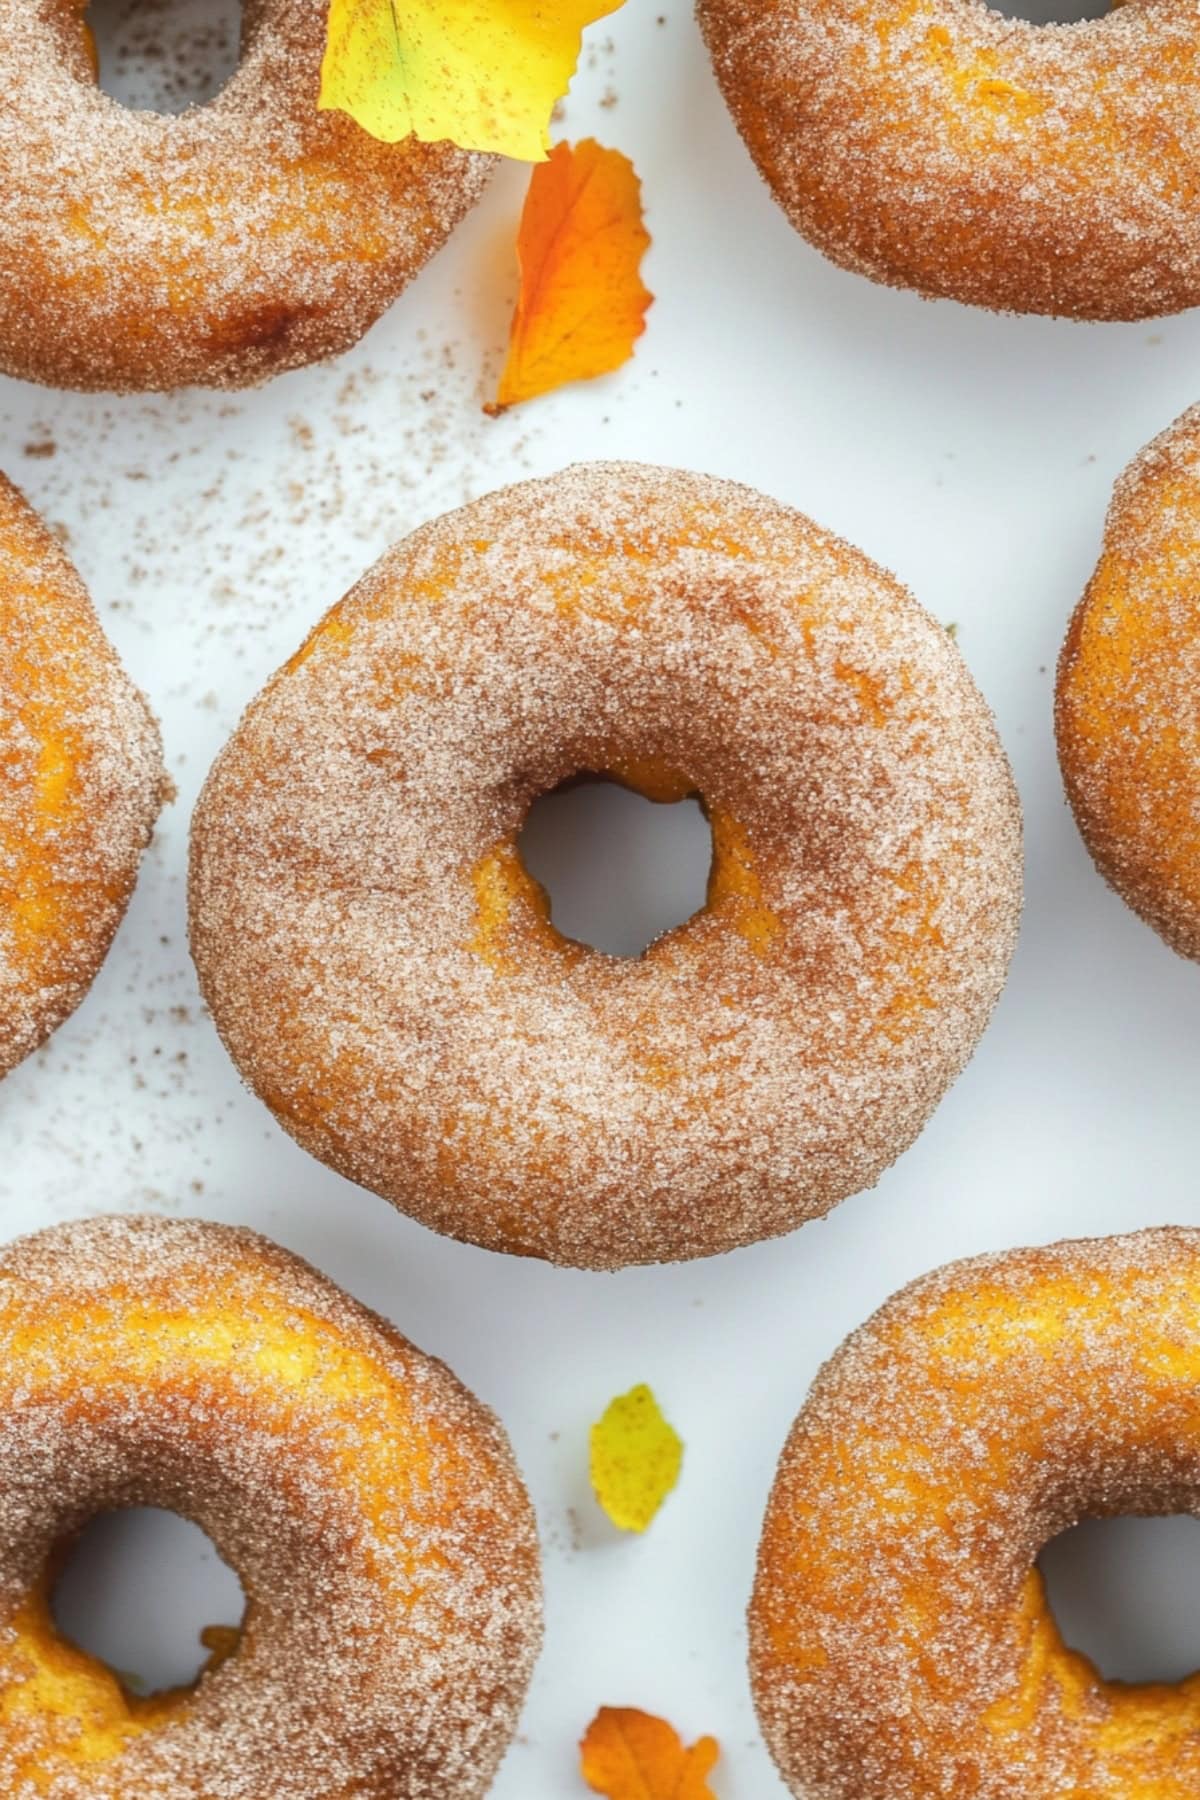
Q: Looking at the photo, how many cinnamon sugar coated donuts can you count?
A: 7